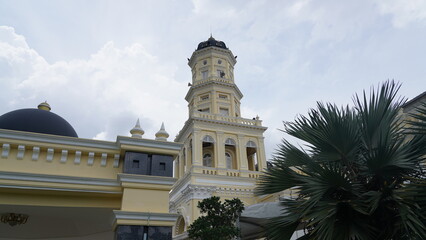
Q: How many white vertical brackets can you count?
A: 9